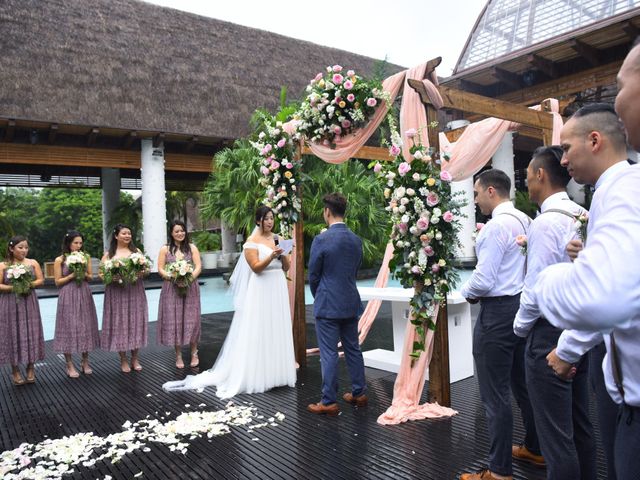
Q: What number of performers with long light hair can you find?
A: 0